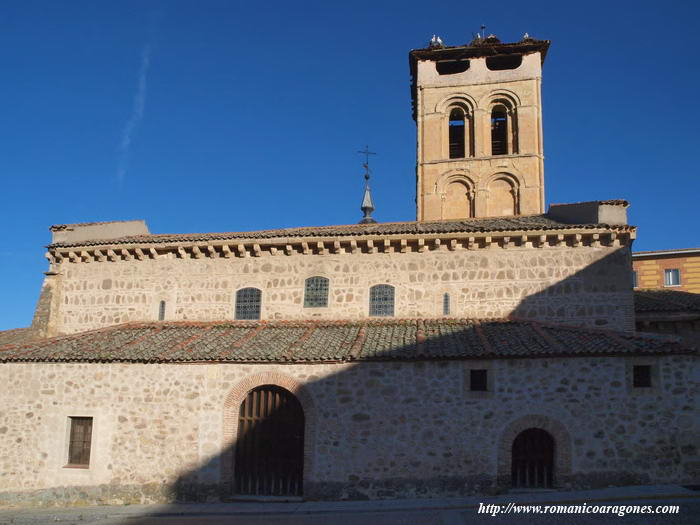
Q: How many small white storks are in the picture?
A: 5